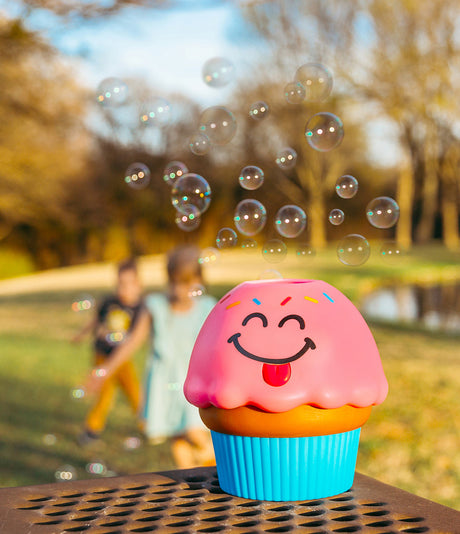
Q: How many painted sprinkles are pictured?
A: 6